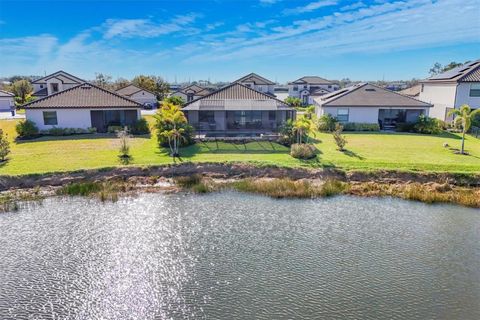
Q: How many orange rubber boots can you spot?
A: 0